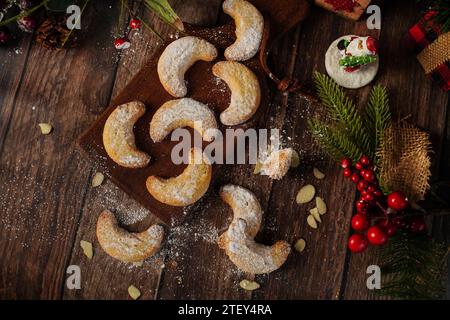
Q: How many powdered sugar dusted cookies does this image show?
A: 9